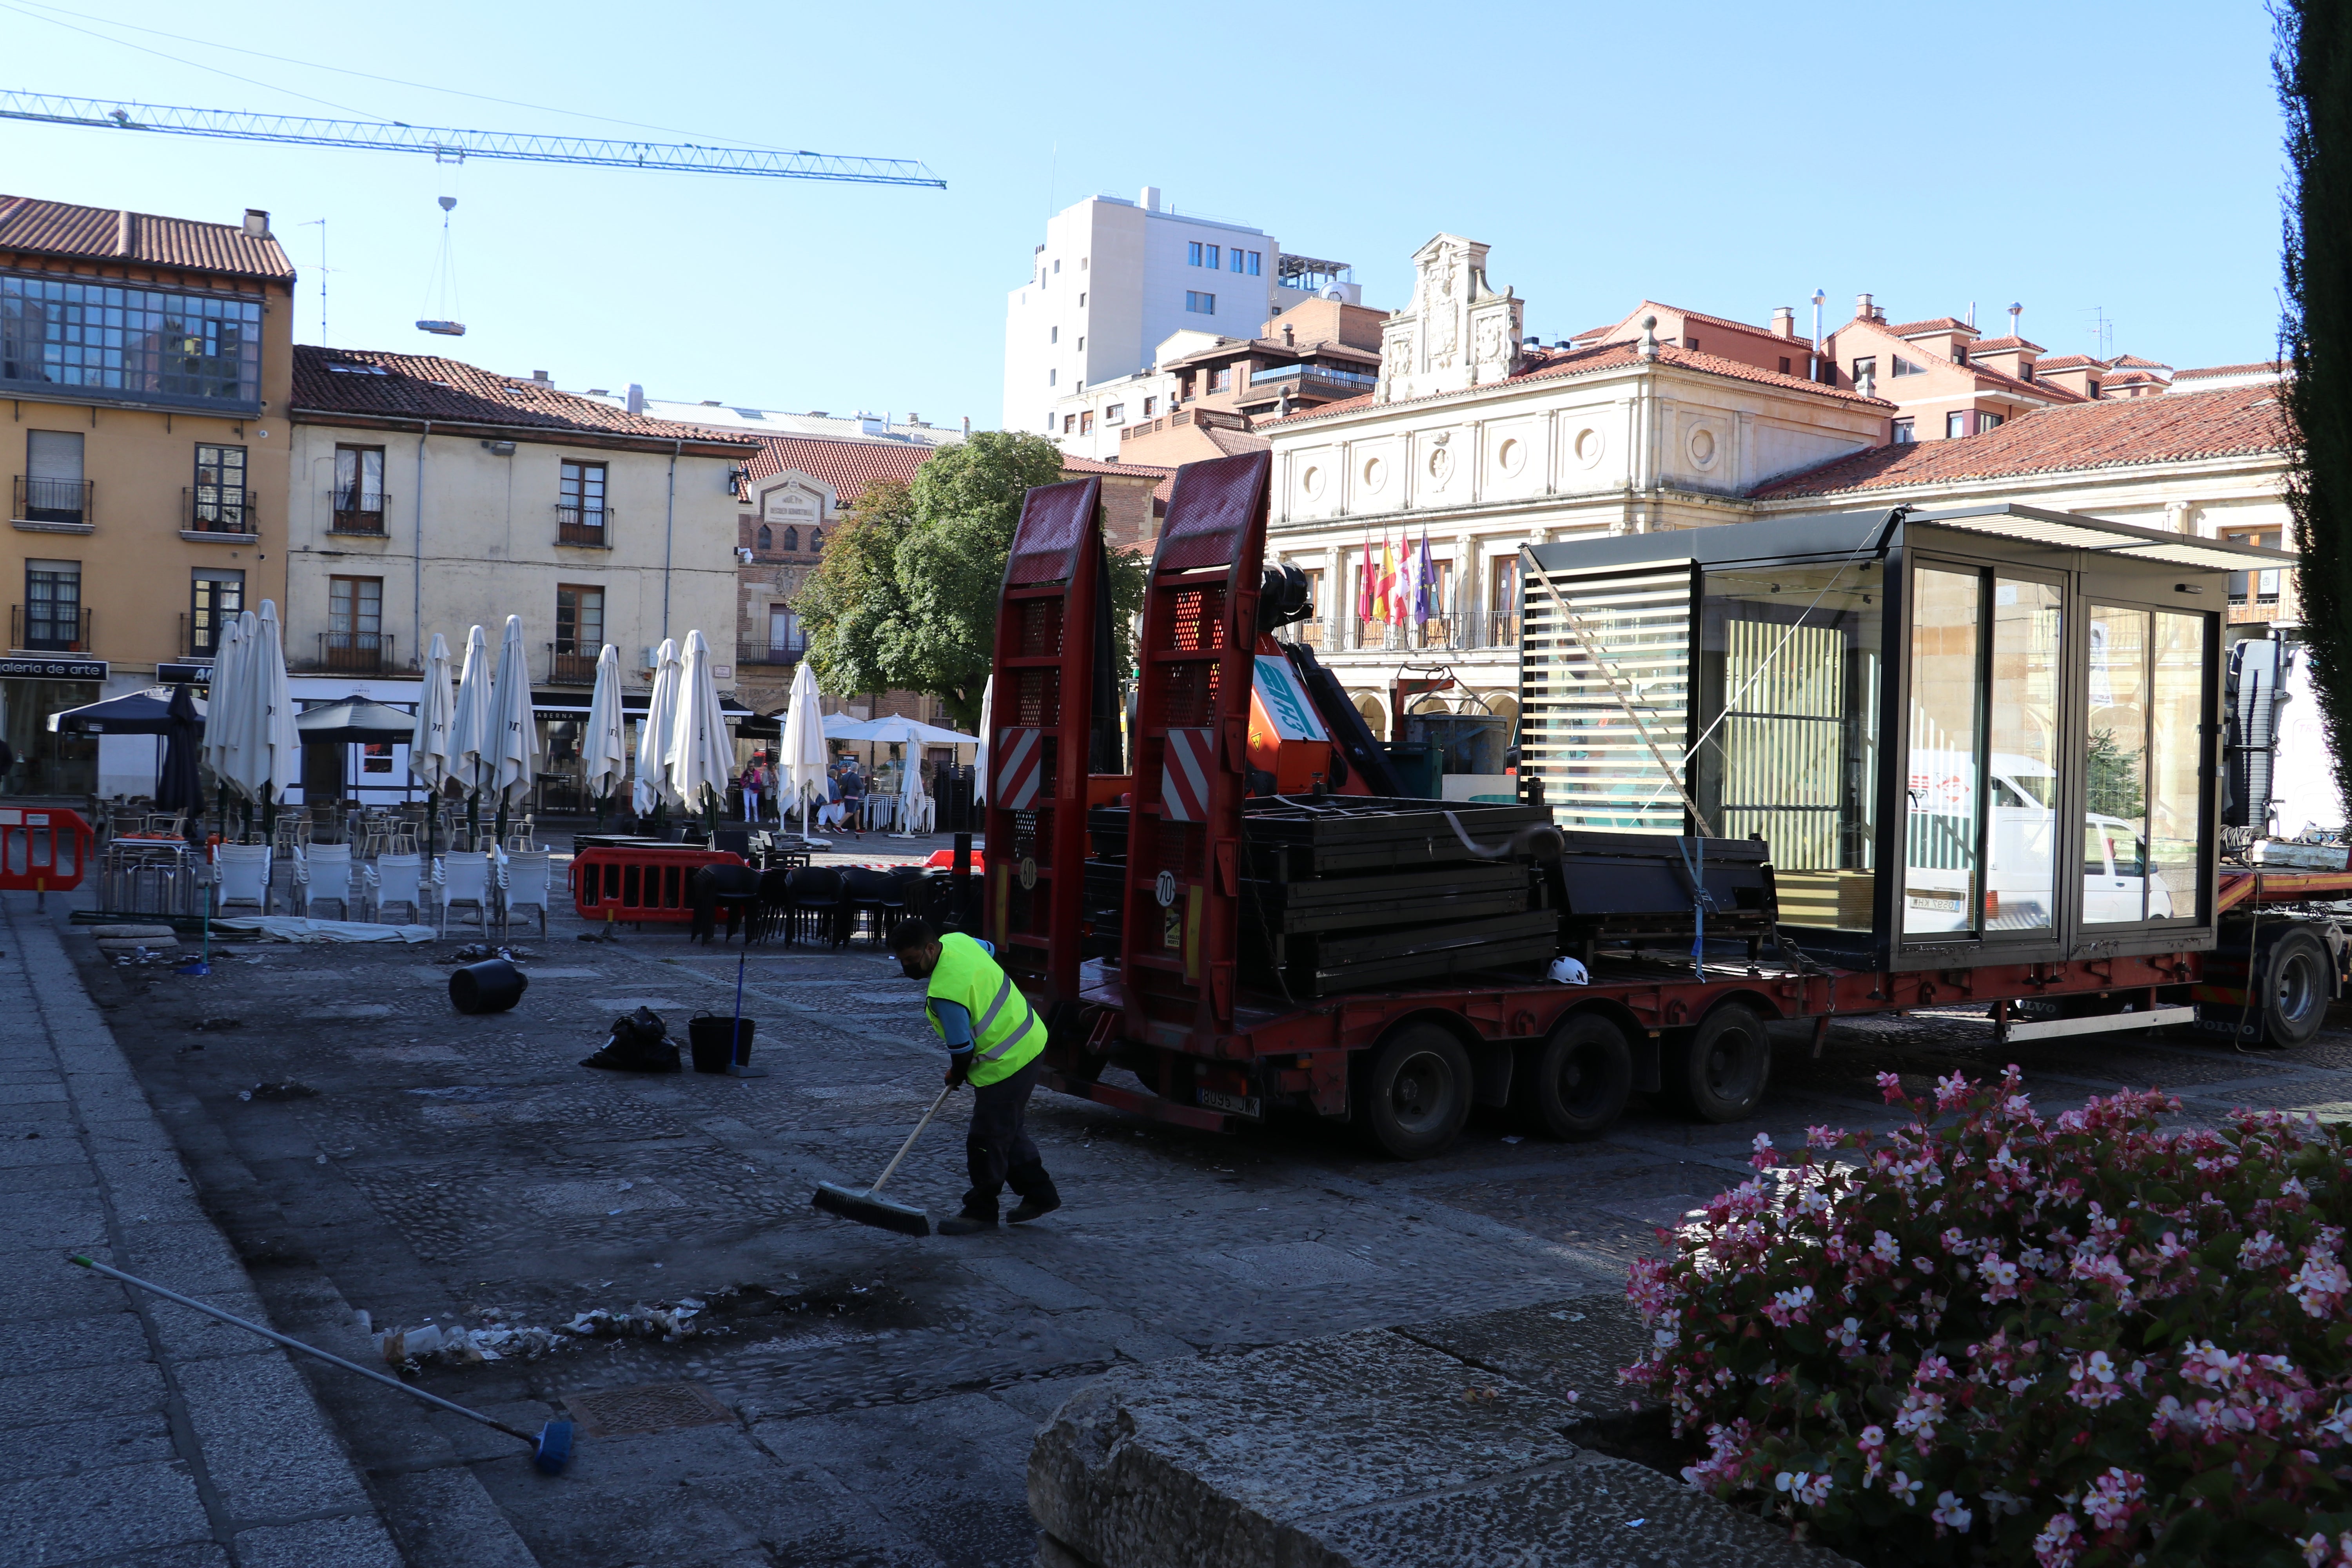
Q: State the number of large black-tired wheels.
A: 4